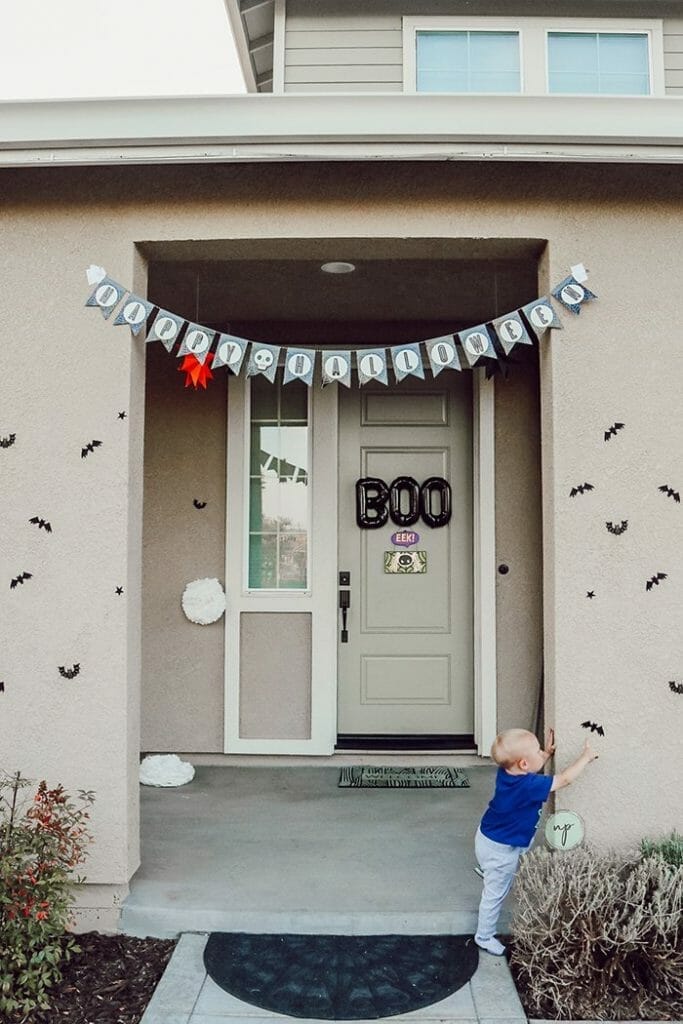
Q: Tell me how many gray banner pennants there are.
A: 15